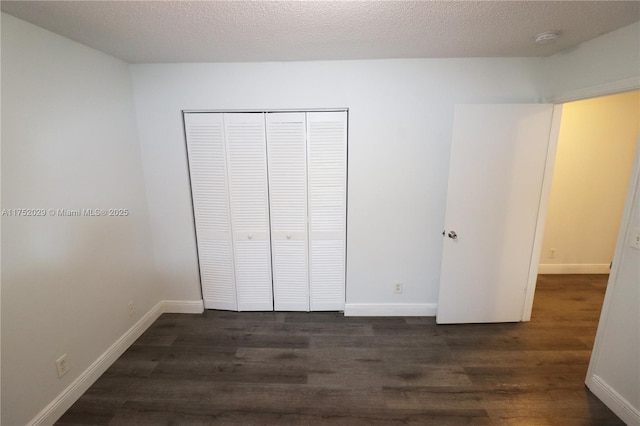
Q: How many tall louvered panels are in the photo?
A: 4